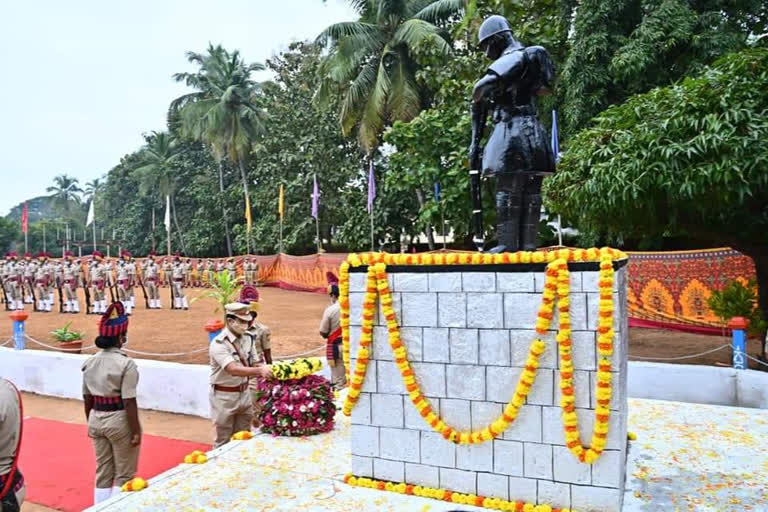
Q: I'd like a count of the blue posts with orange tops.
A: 3